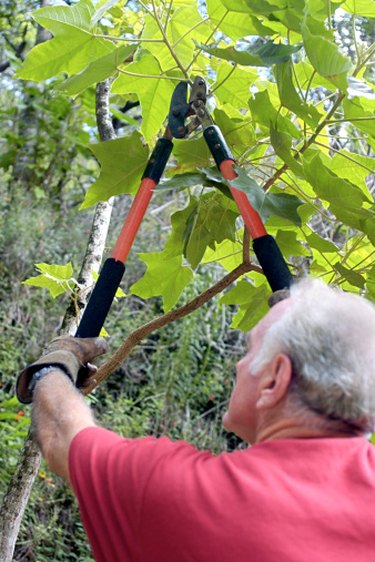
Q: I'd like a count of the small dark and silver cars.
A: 0